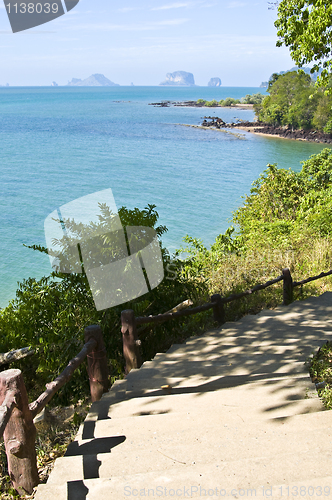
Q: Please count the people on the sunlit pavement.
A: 0